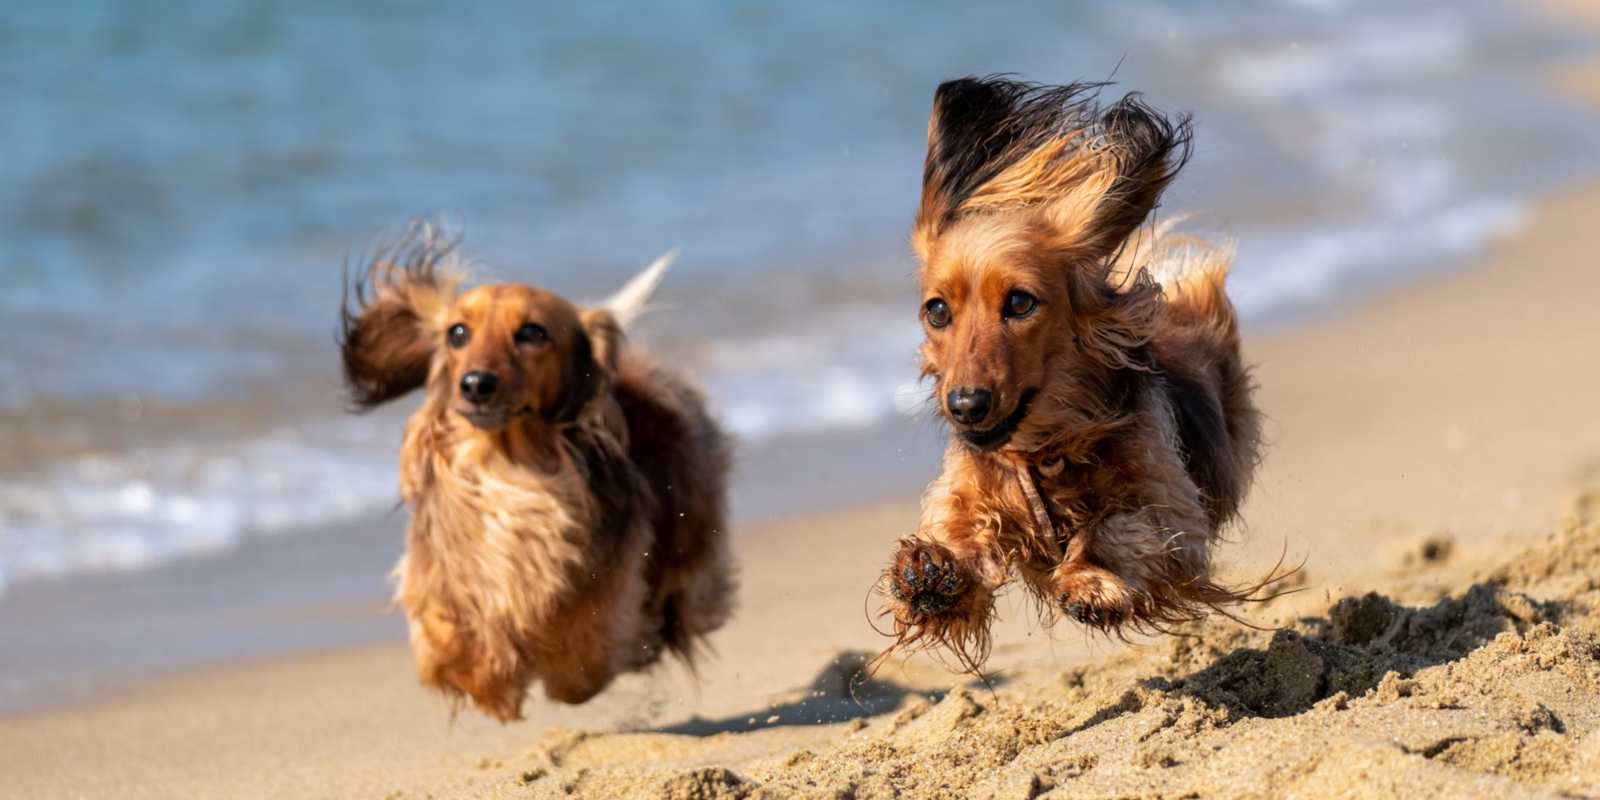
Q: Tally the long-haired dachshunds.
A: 2